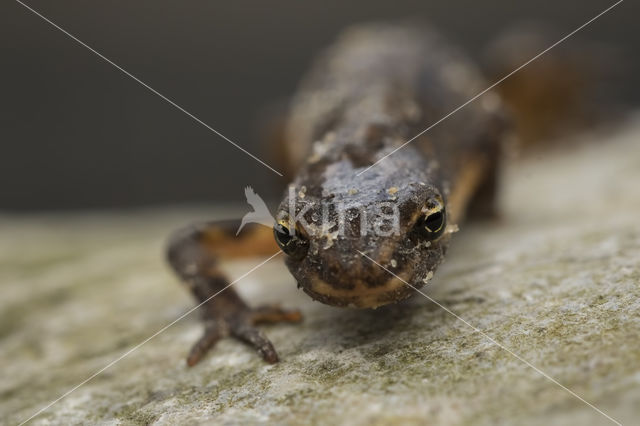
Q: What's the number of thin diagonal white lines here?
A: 4